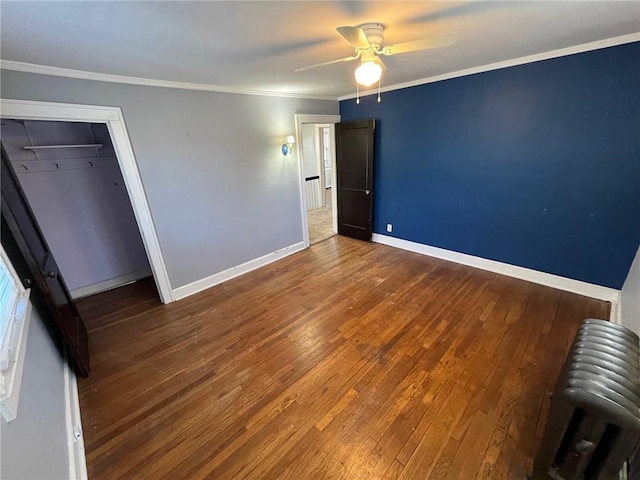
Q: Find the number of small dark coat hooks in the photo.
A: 3